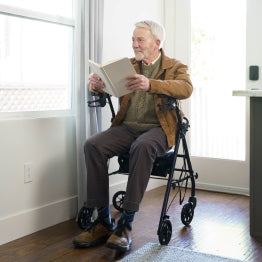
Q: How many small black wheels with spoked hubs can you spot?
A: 4